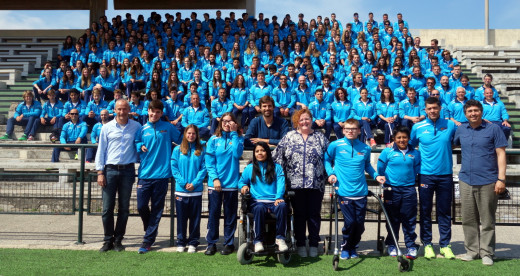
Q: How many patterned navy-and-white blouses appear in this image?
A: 1